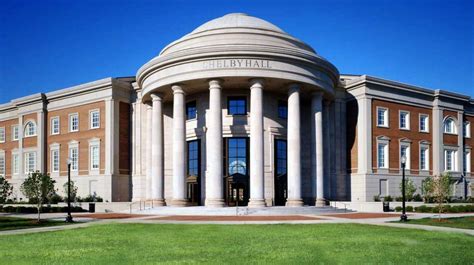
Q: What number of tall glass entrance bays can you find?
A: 3